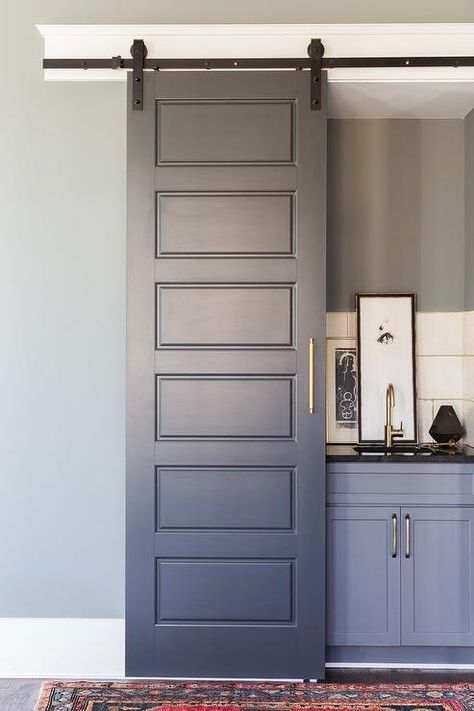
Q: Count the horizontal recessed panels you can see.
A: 6